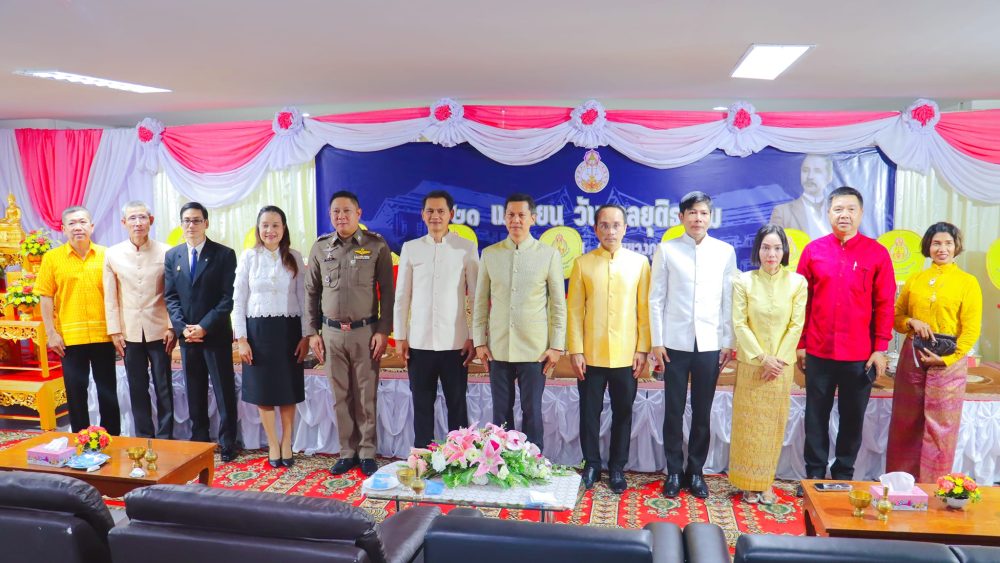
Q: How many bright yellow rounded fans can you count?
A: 9